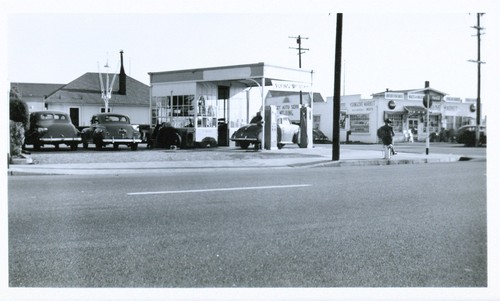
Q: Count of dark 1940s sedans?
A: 2